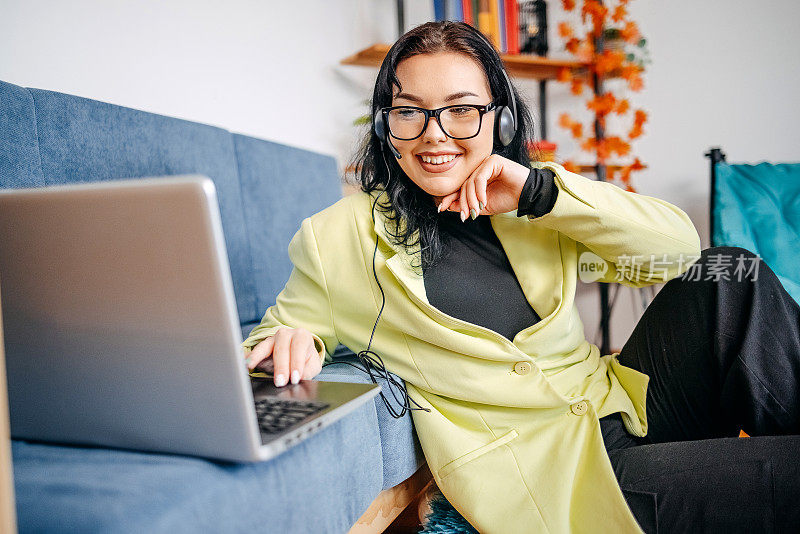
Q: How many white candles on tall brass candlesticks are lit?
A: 0